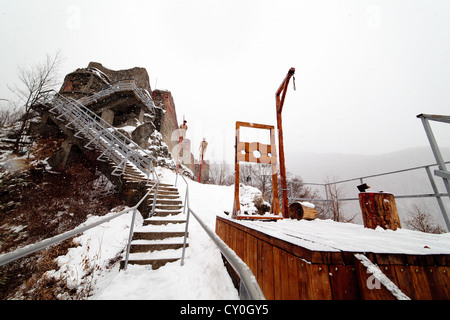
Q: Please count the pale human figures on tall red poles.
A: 2